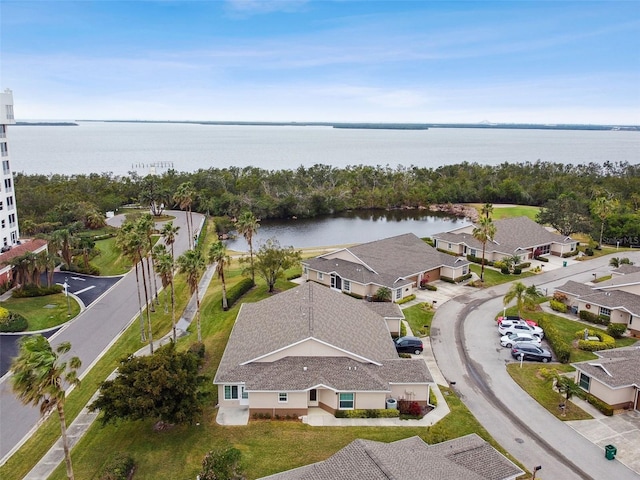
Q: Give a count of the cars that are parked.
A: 5